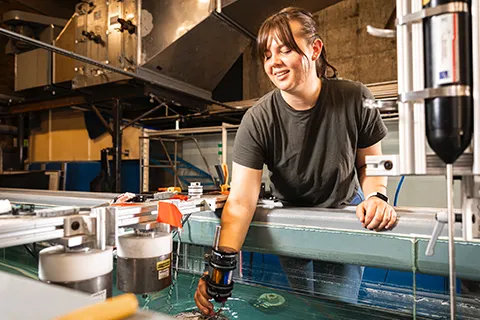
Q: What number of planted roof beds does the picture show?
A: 0